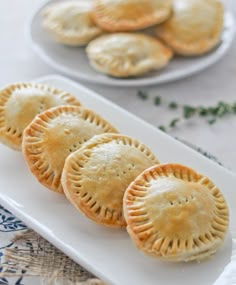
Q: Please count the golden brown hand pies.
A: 8